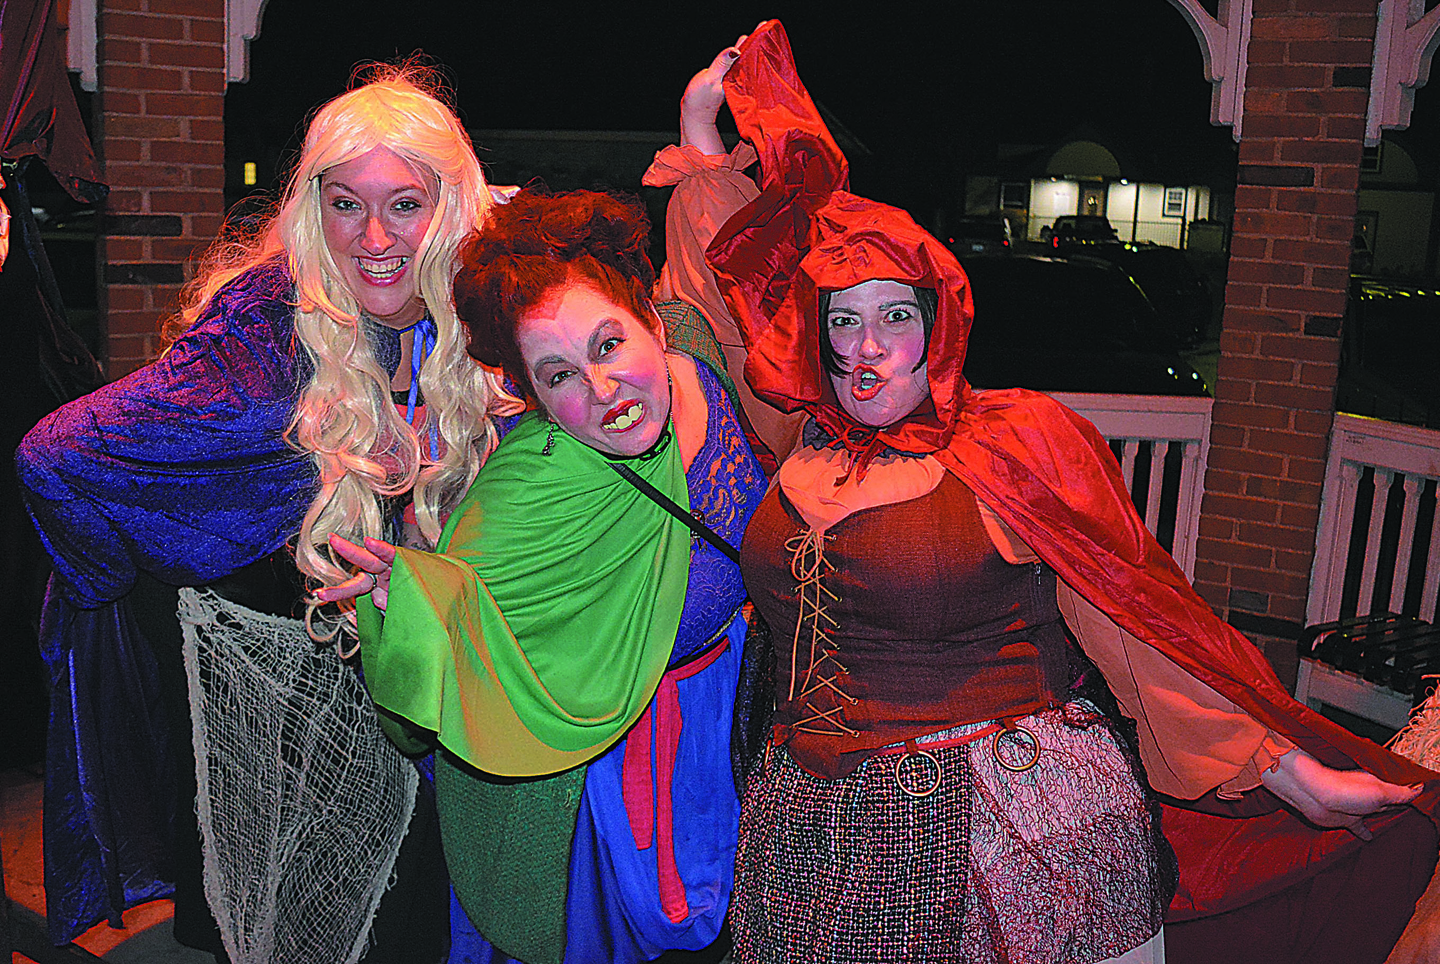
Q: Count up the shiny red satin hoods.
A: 1